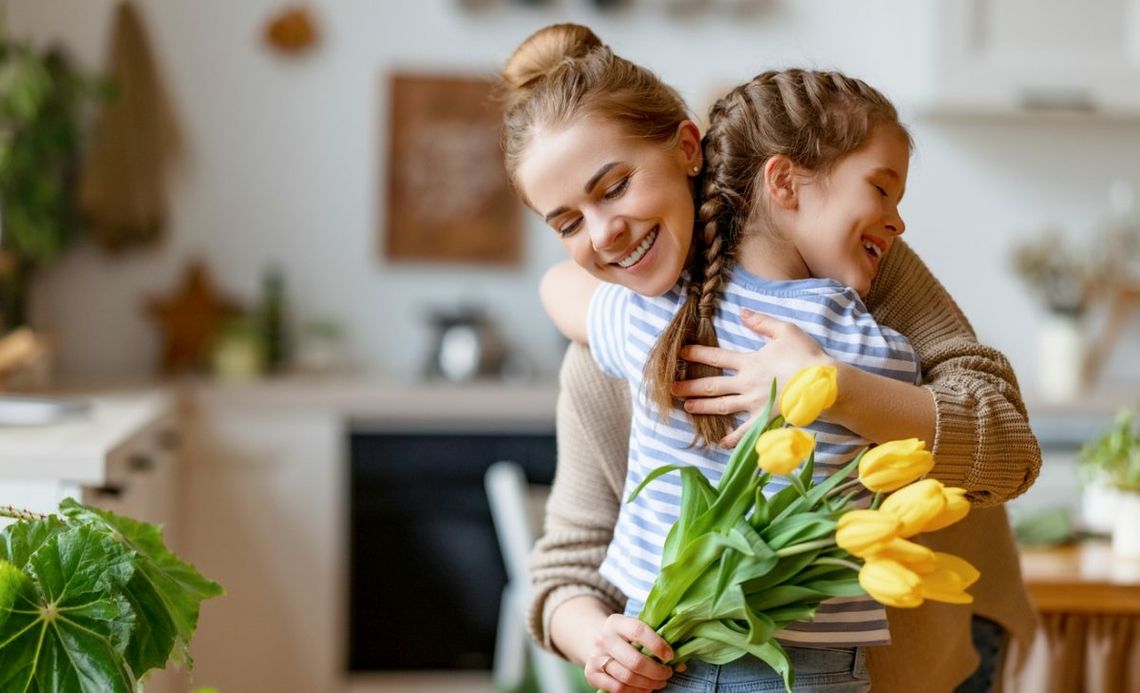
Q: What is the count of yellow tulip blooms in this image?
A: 9